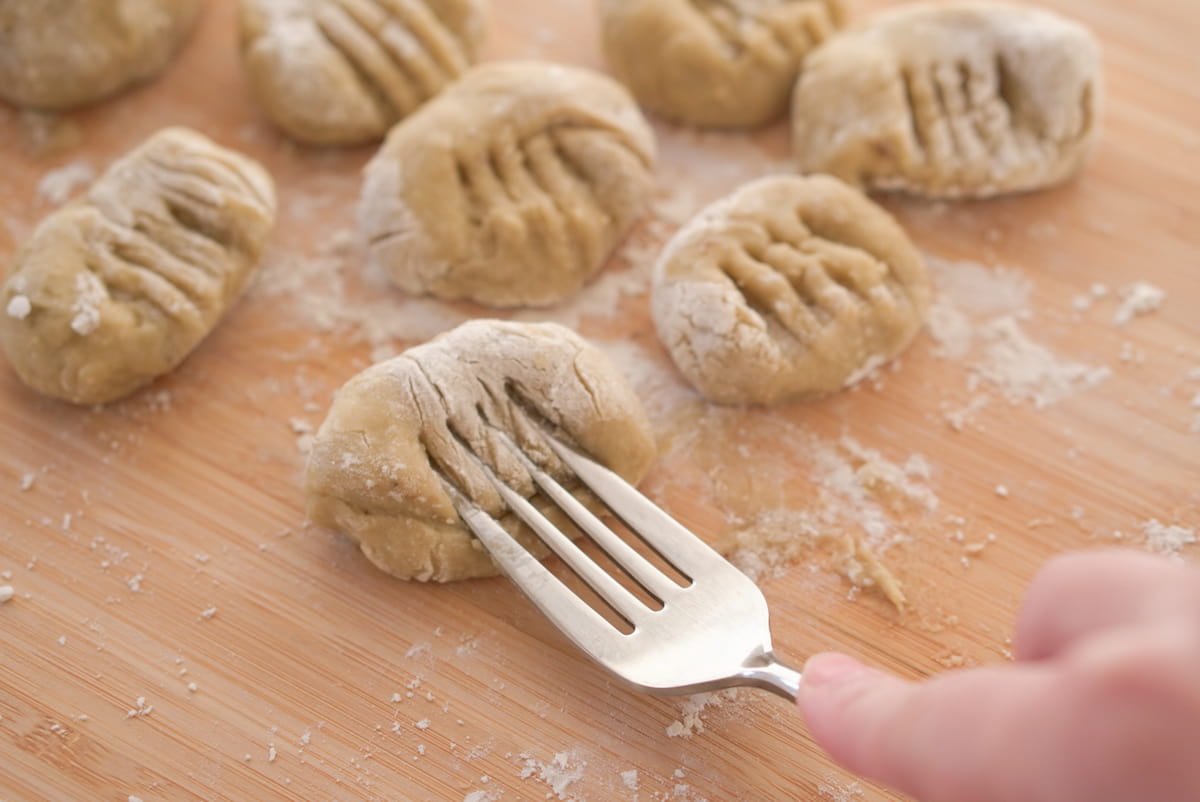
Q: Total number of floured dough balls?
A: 8